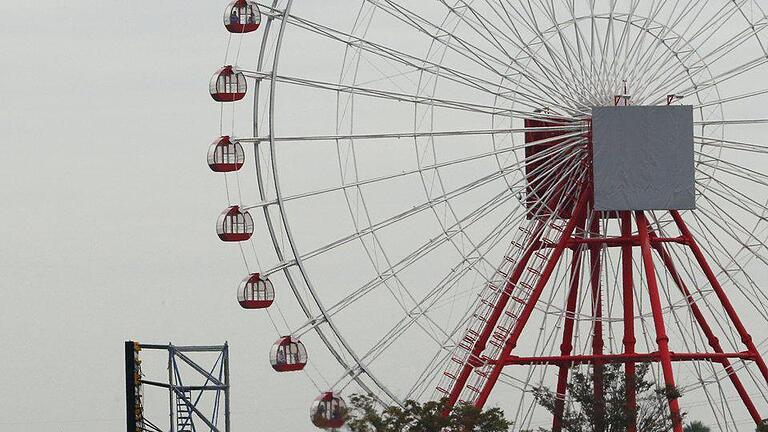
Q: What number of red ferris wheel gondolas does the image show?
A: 7